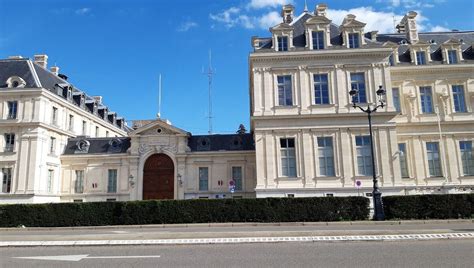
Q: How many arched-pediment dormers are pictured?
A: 1